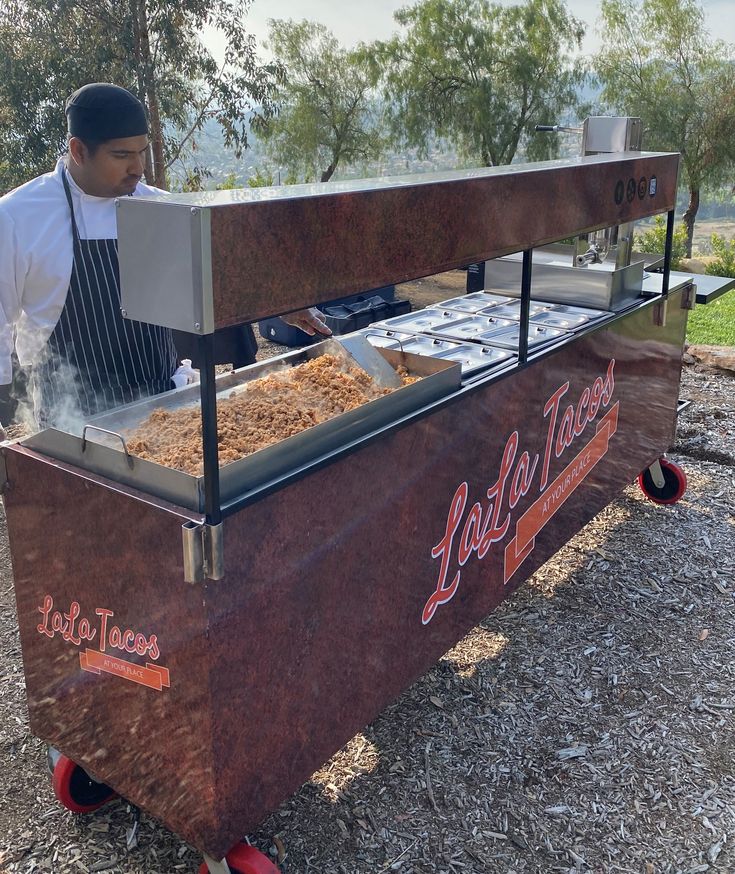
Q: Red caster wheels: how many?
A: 3